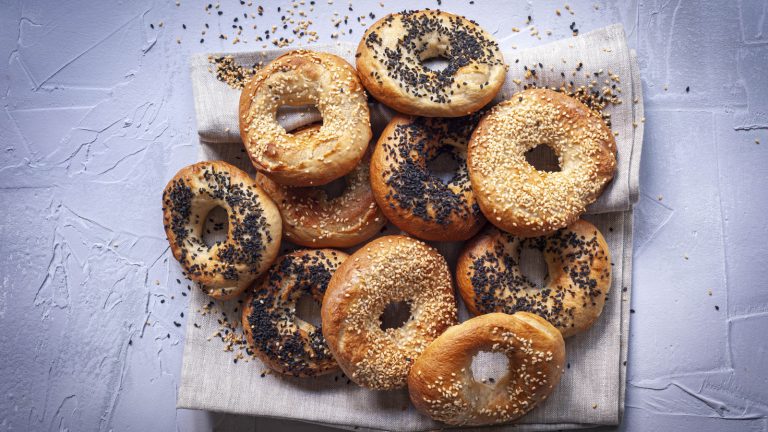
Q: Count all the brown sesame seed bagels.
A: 5